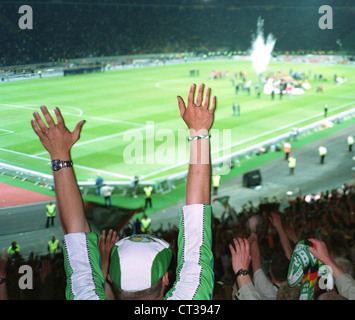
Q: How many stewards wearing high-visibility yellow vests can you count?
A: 9